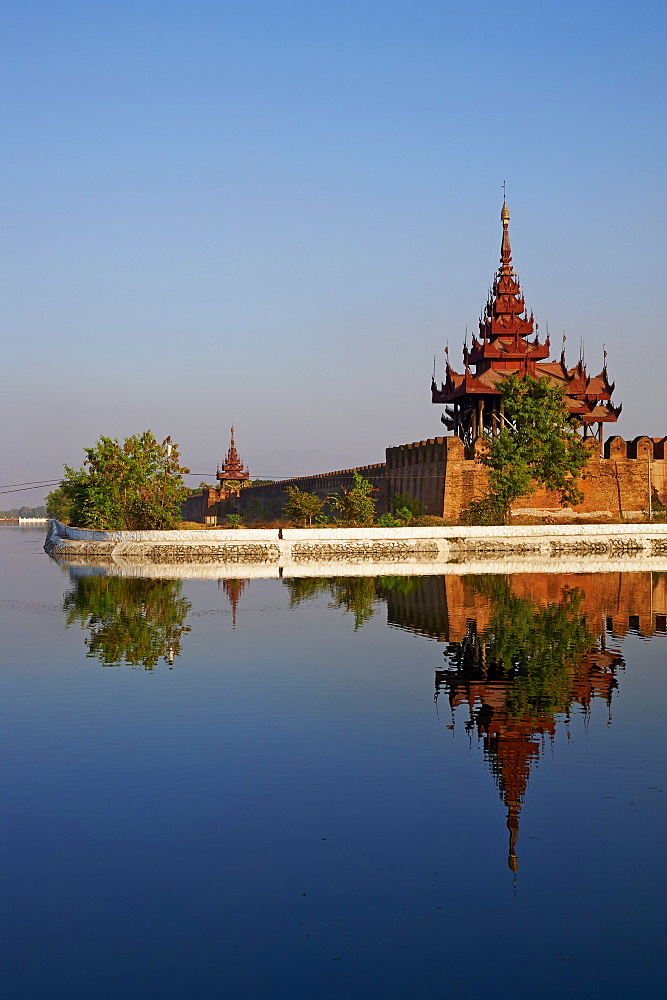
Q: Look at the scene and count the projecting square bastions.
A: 2